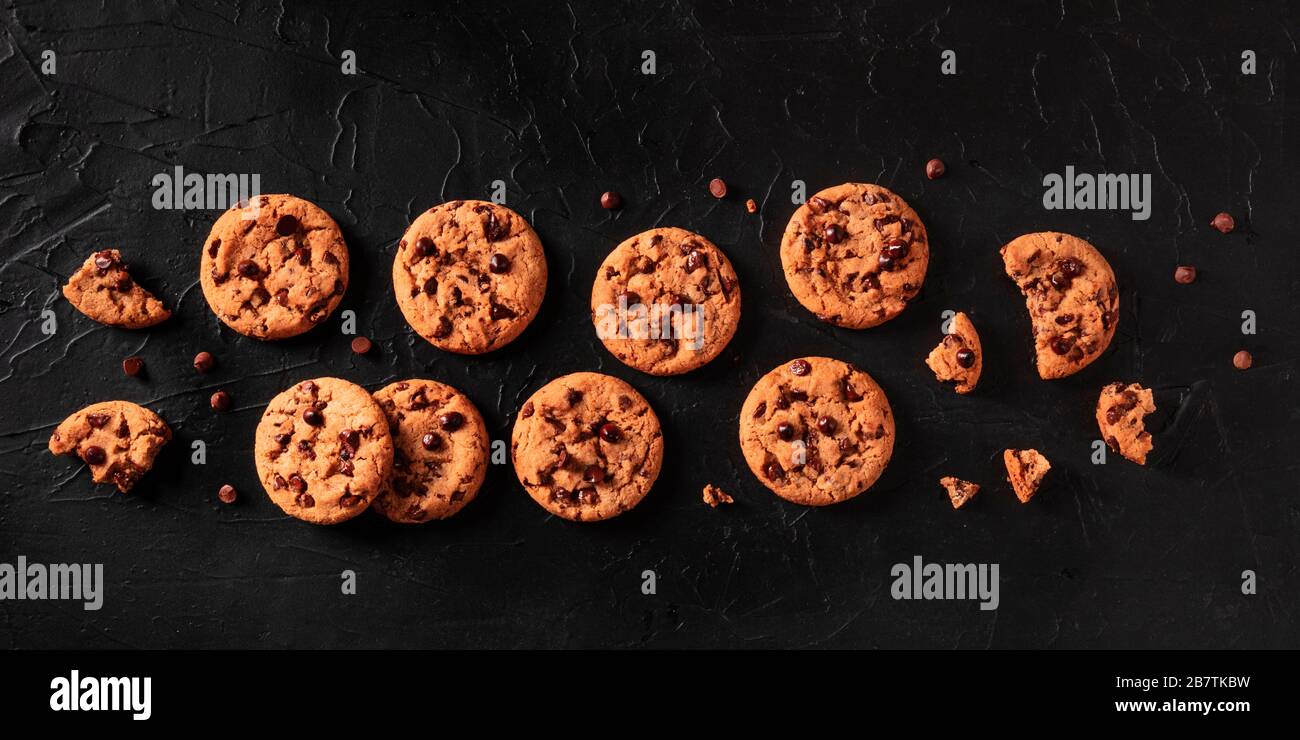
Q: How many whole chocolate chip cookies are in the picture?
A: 8